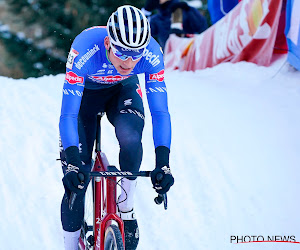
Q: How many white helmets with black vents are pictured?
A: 1